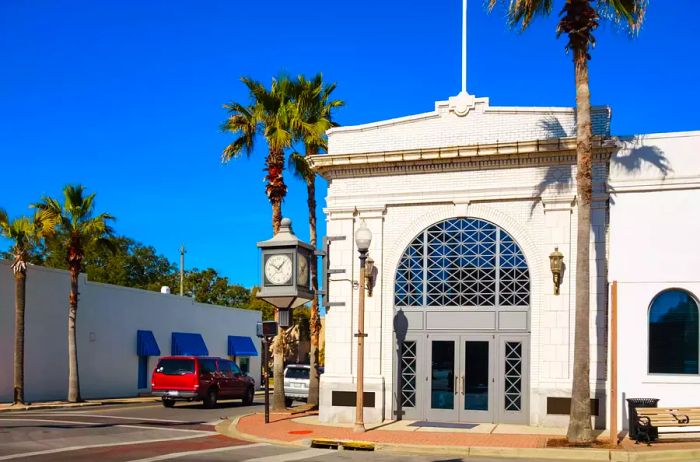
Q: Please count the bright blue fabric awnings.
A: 3